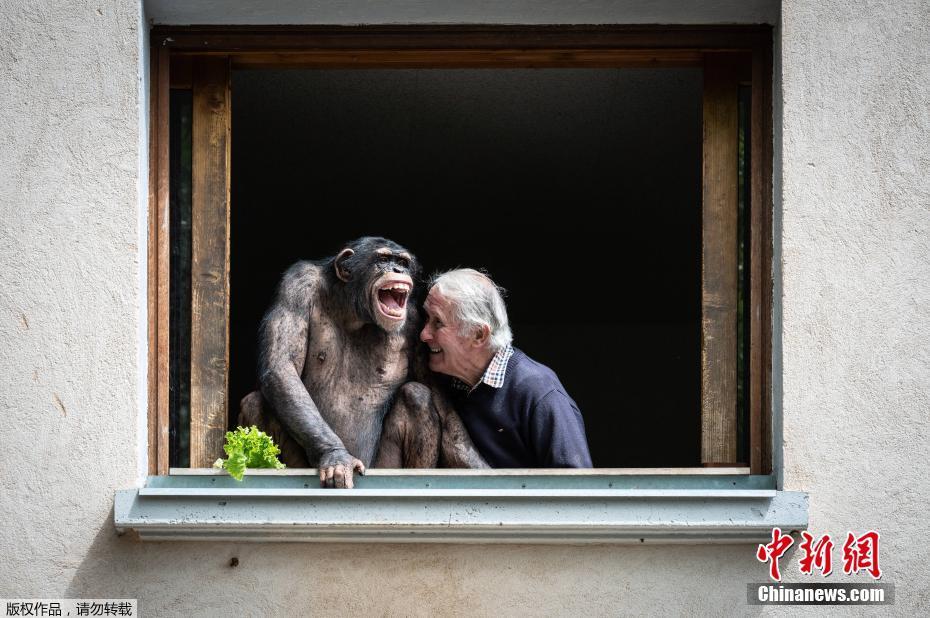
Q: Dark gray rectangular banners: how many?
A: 1